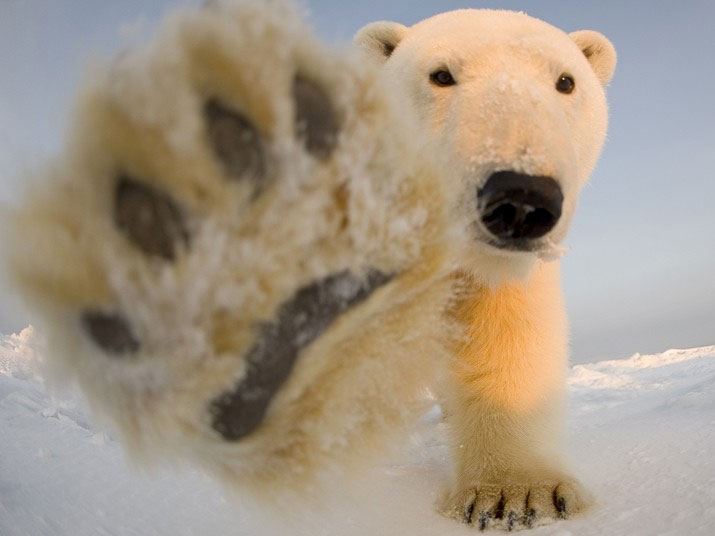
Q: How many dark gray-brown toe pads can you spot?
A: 4